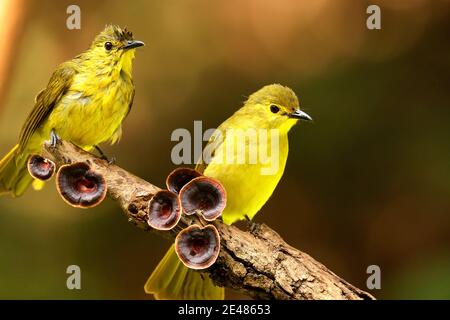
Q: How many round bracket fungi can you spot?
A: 6